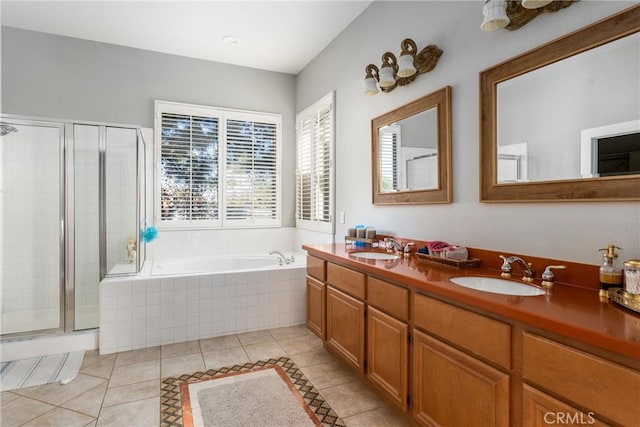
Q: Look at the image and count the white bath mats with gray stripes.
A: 1